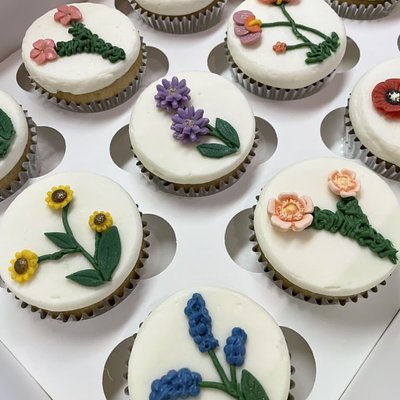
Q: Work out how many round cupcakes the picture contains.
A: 10